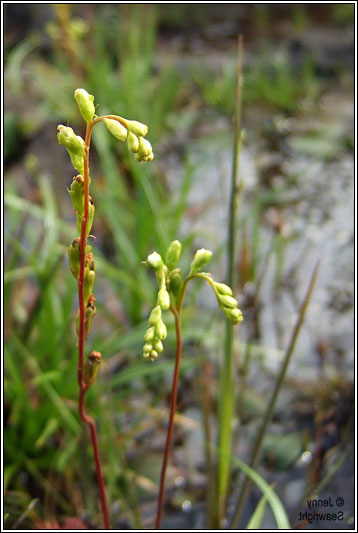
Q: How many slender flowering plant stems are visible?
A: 2